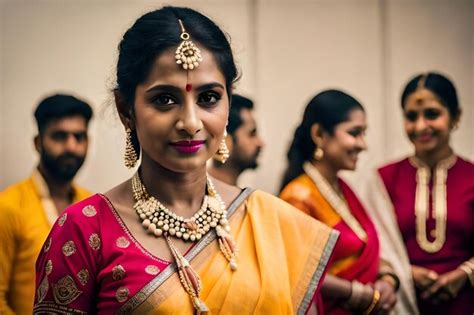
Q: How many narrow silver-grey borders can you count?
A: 2